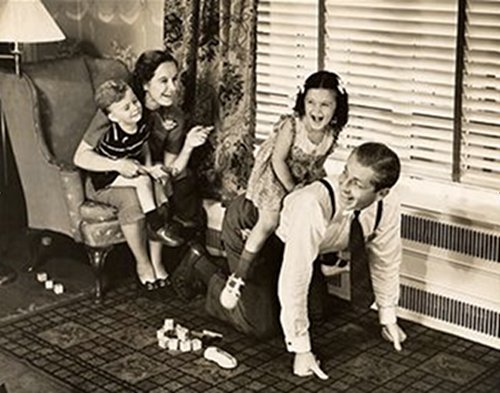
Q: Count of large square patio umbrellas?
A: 0